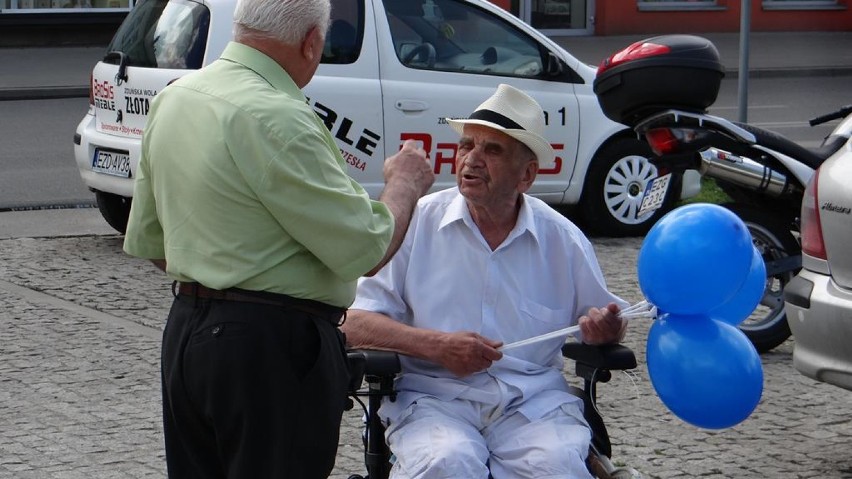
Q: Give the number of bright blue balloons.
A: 3